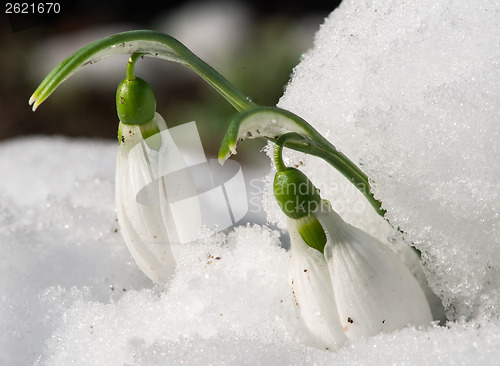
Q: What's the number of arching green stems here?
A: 2